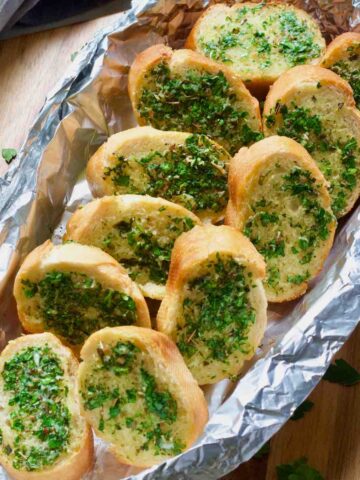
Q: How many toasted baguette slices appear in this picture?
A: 11